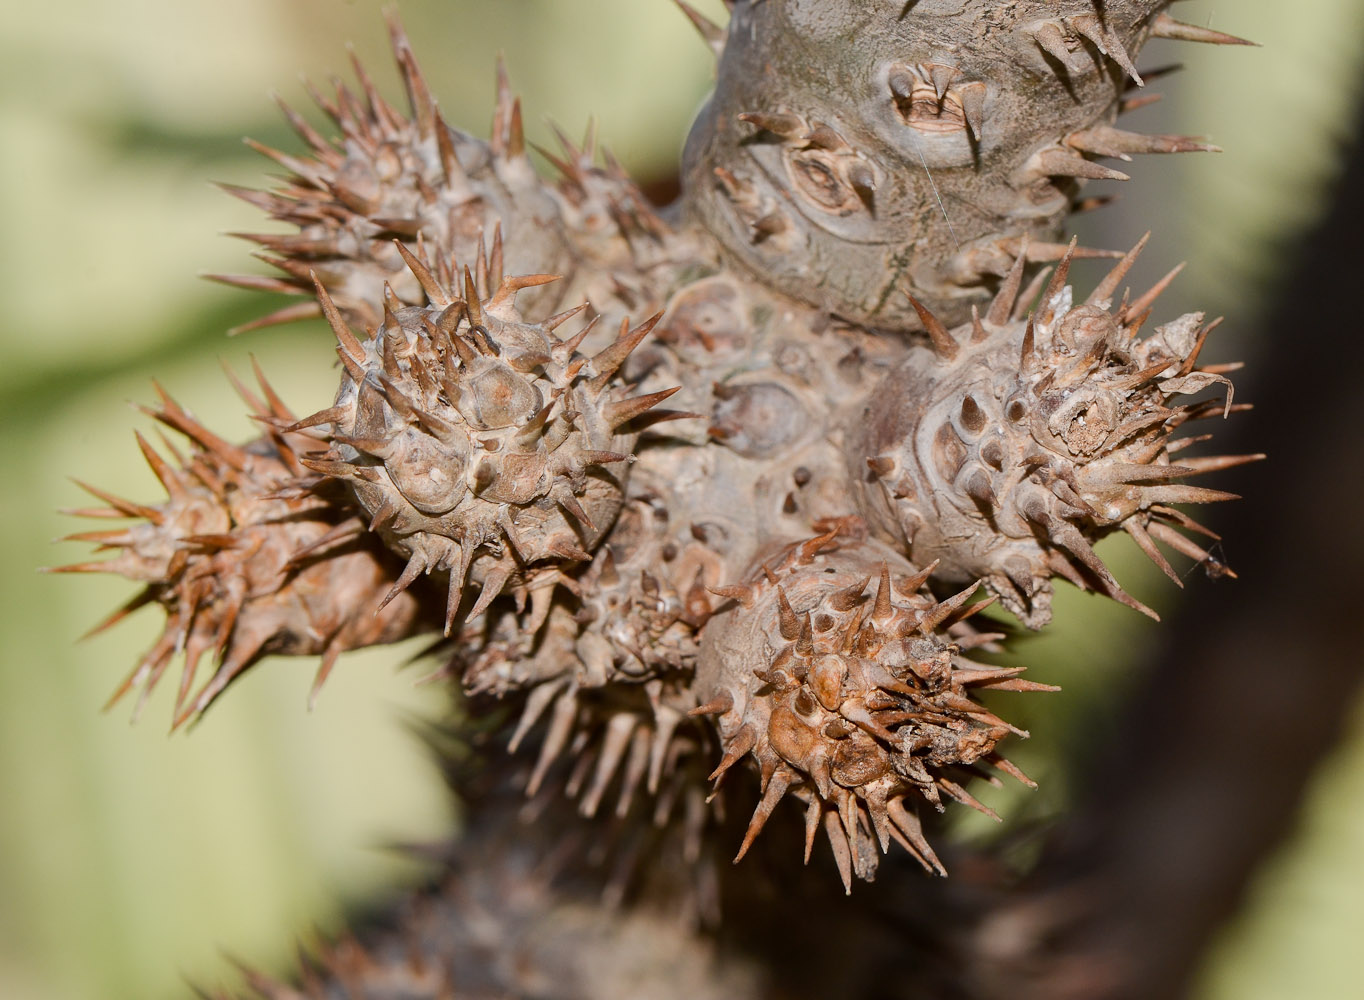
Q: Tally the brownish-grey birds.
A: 0